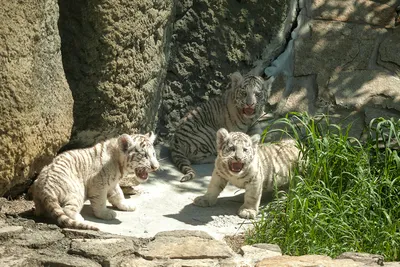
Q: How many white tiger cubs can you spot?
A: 3